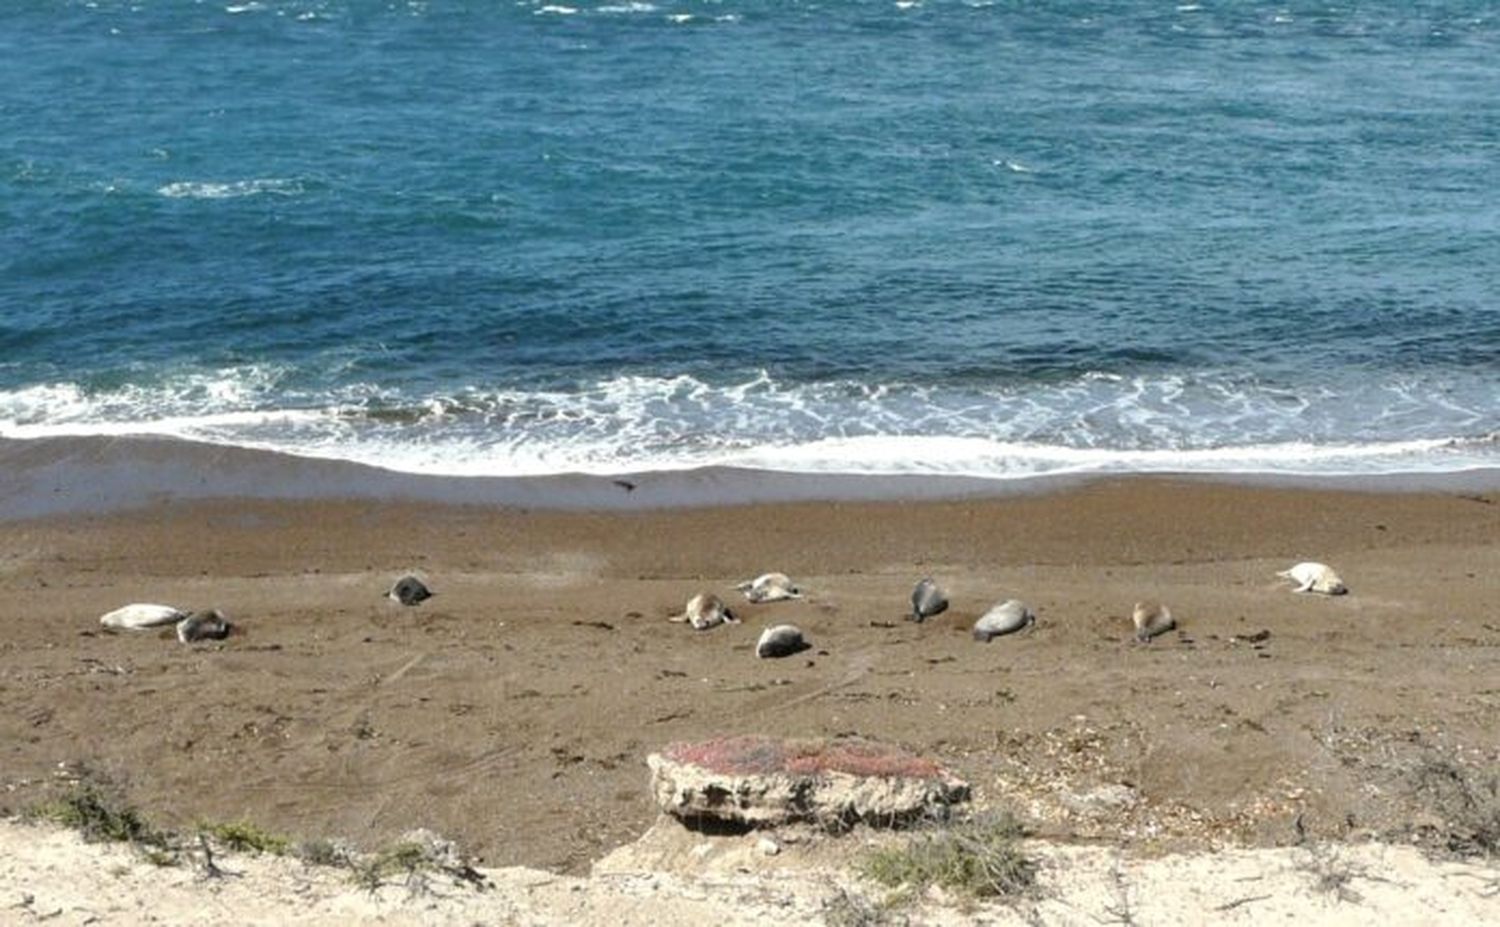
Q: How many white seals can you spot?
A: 2